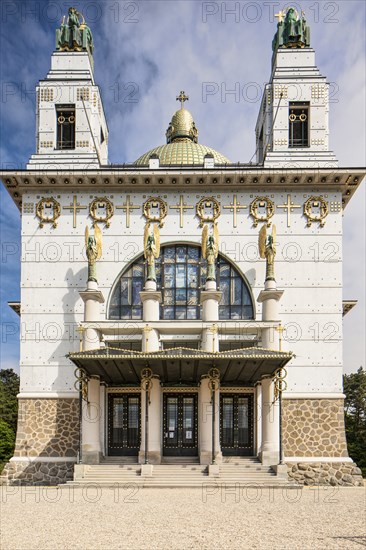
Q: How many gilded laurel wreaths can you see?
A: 6